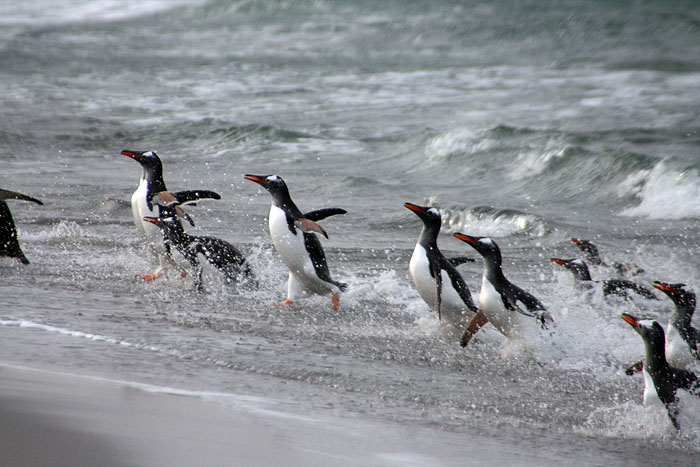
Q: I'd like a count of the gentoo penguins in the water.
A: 10